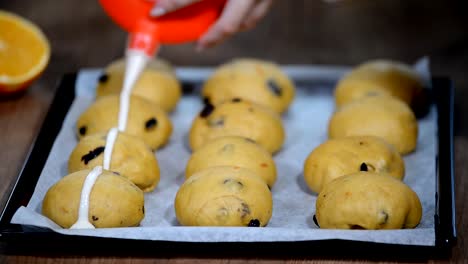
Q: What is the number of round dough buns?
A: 12